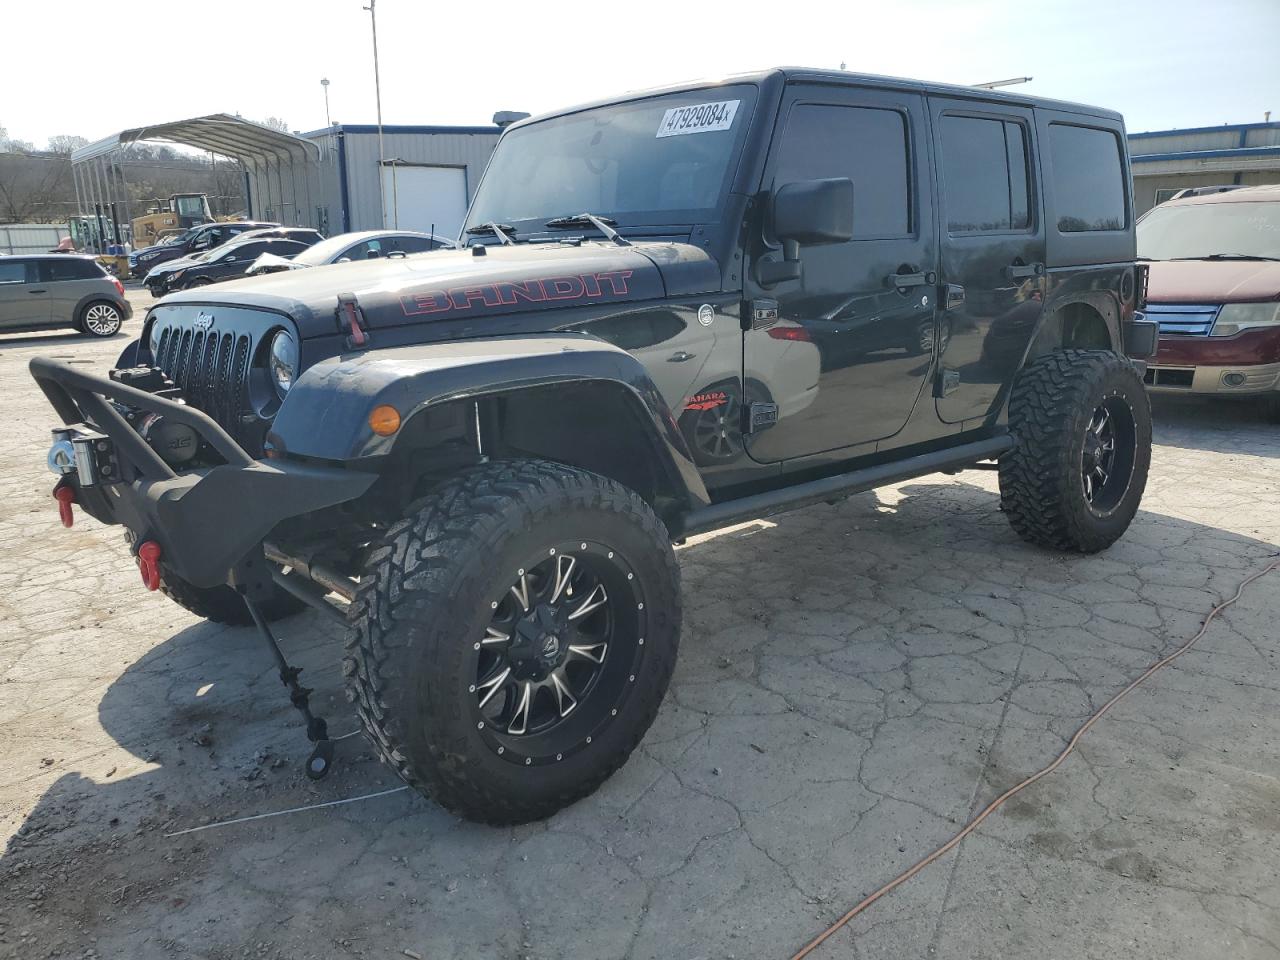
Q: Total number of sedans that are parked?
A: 2